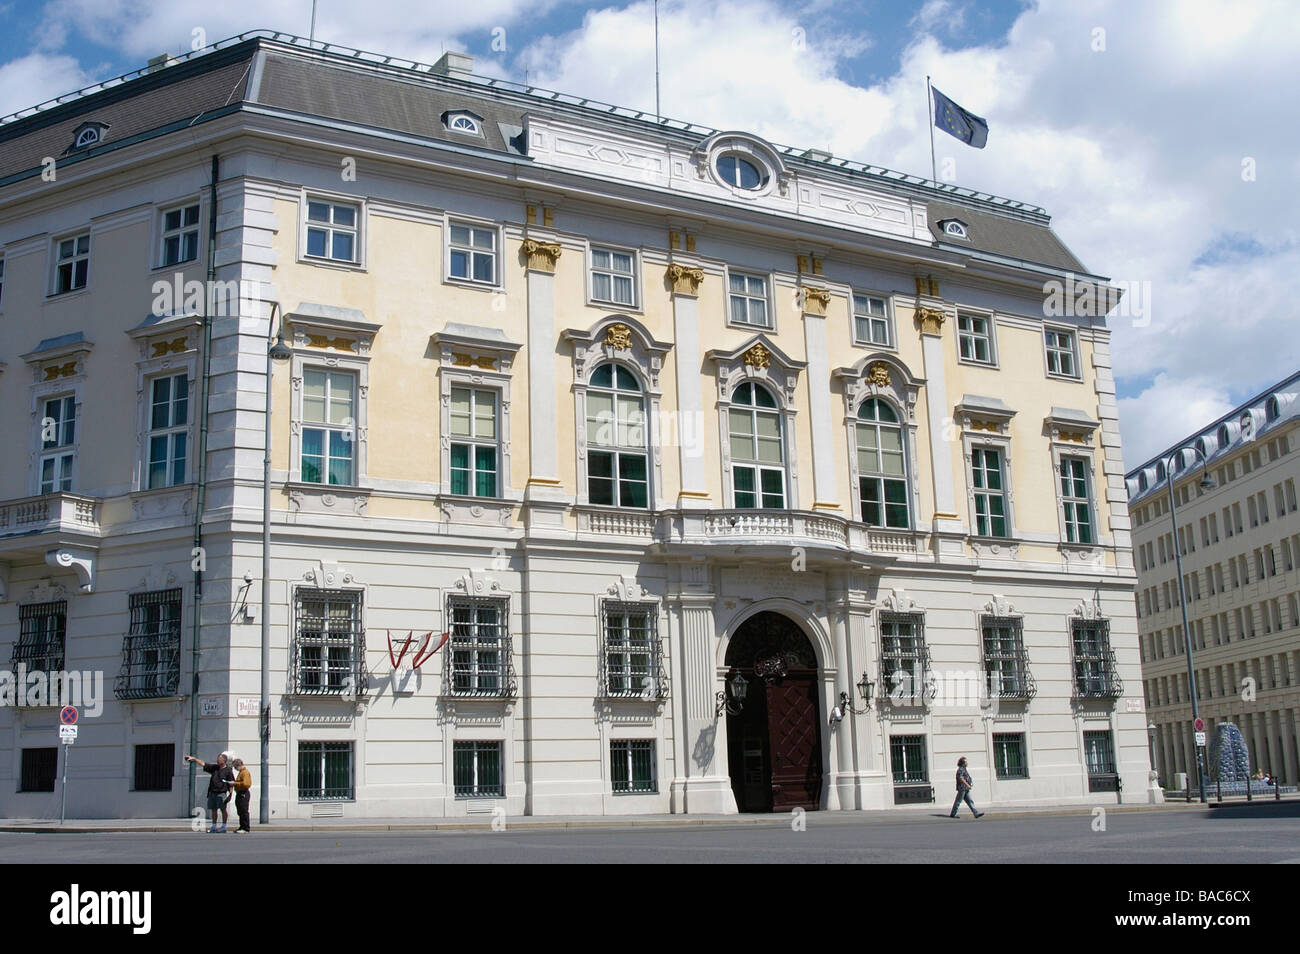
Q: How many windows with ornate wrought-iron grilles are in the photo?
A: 8